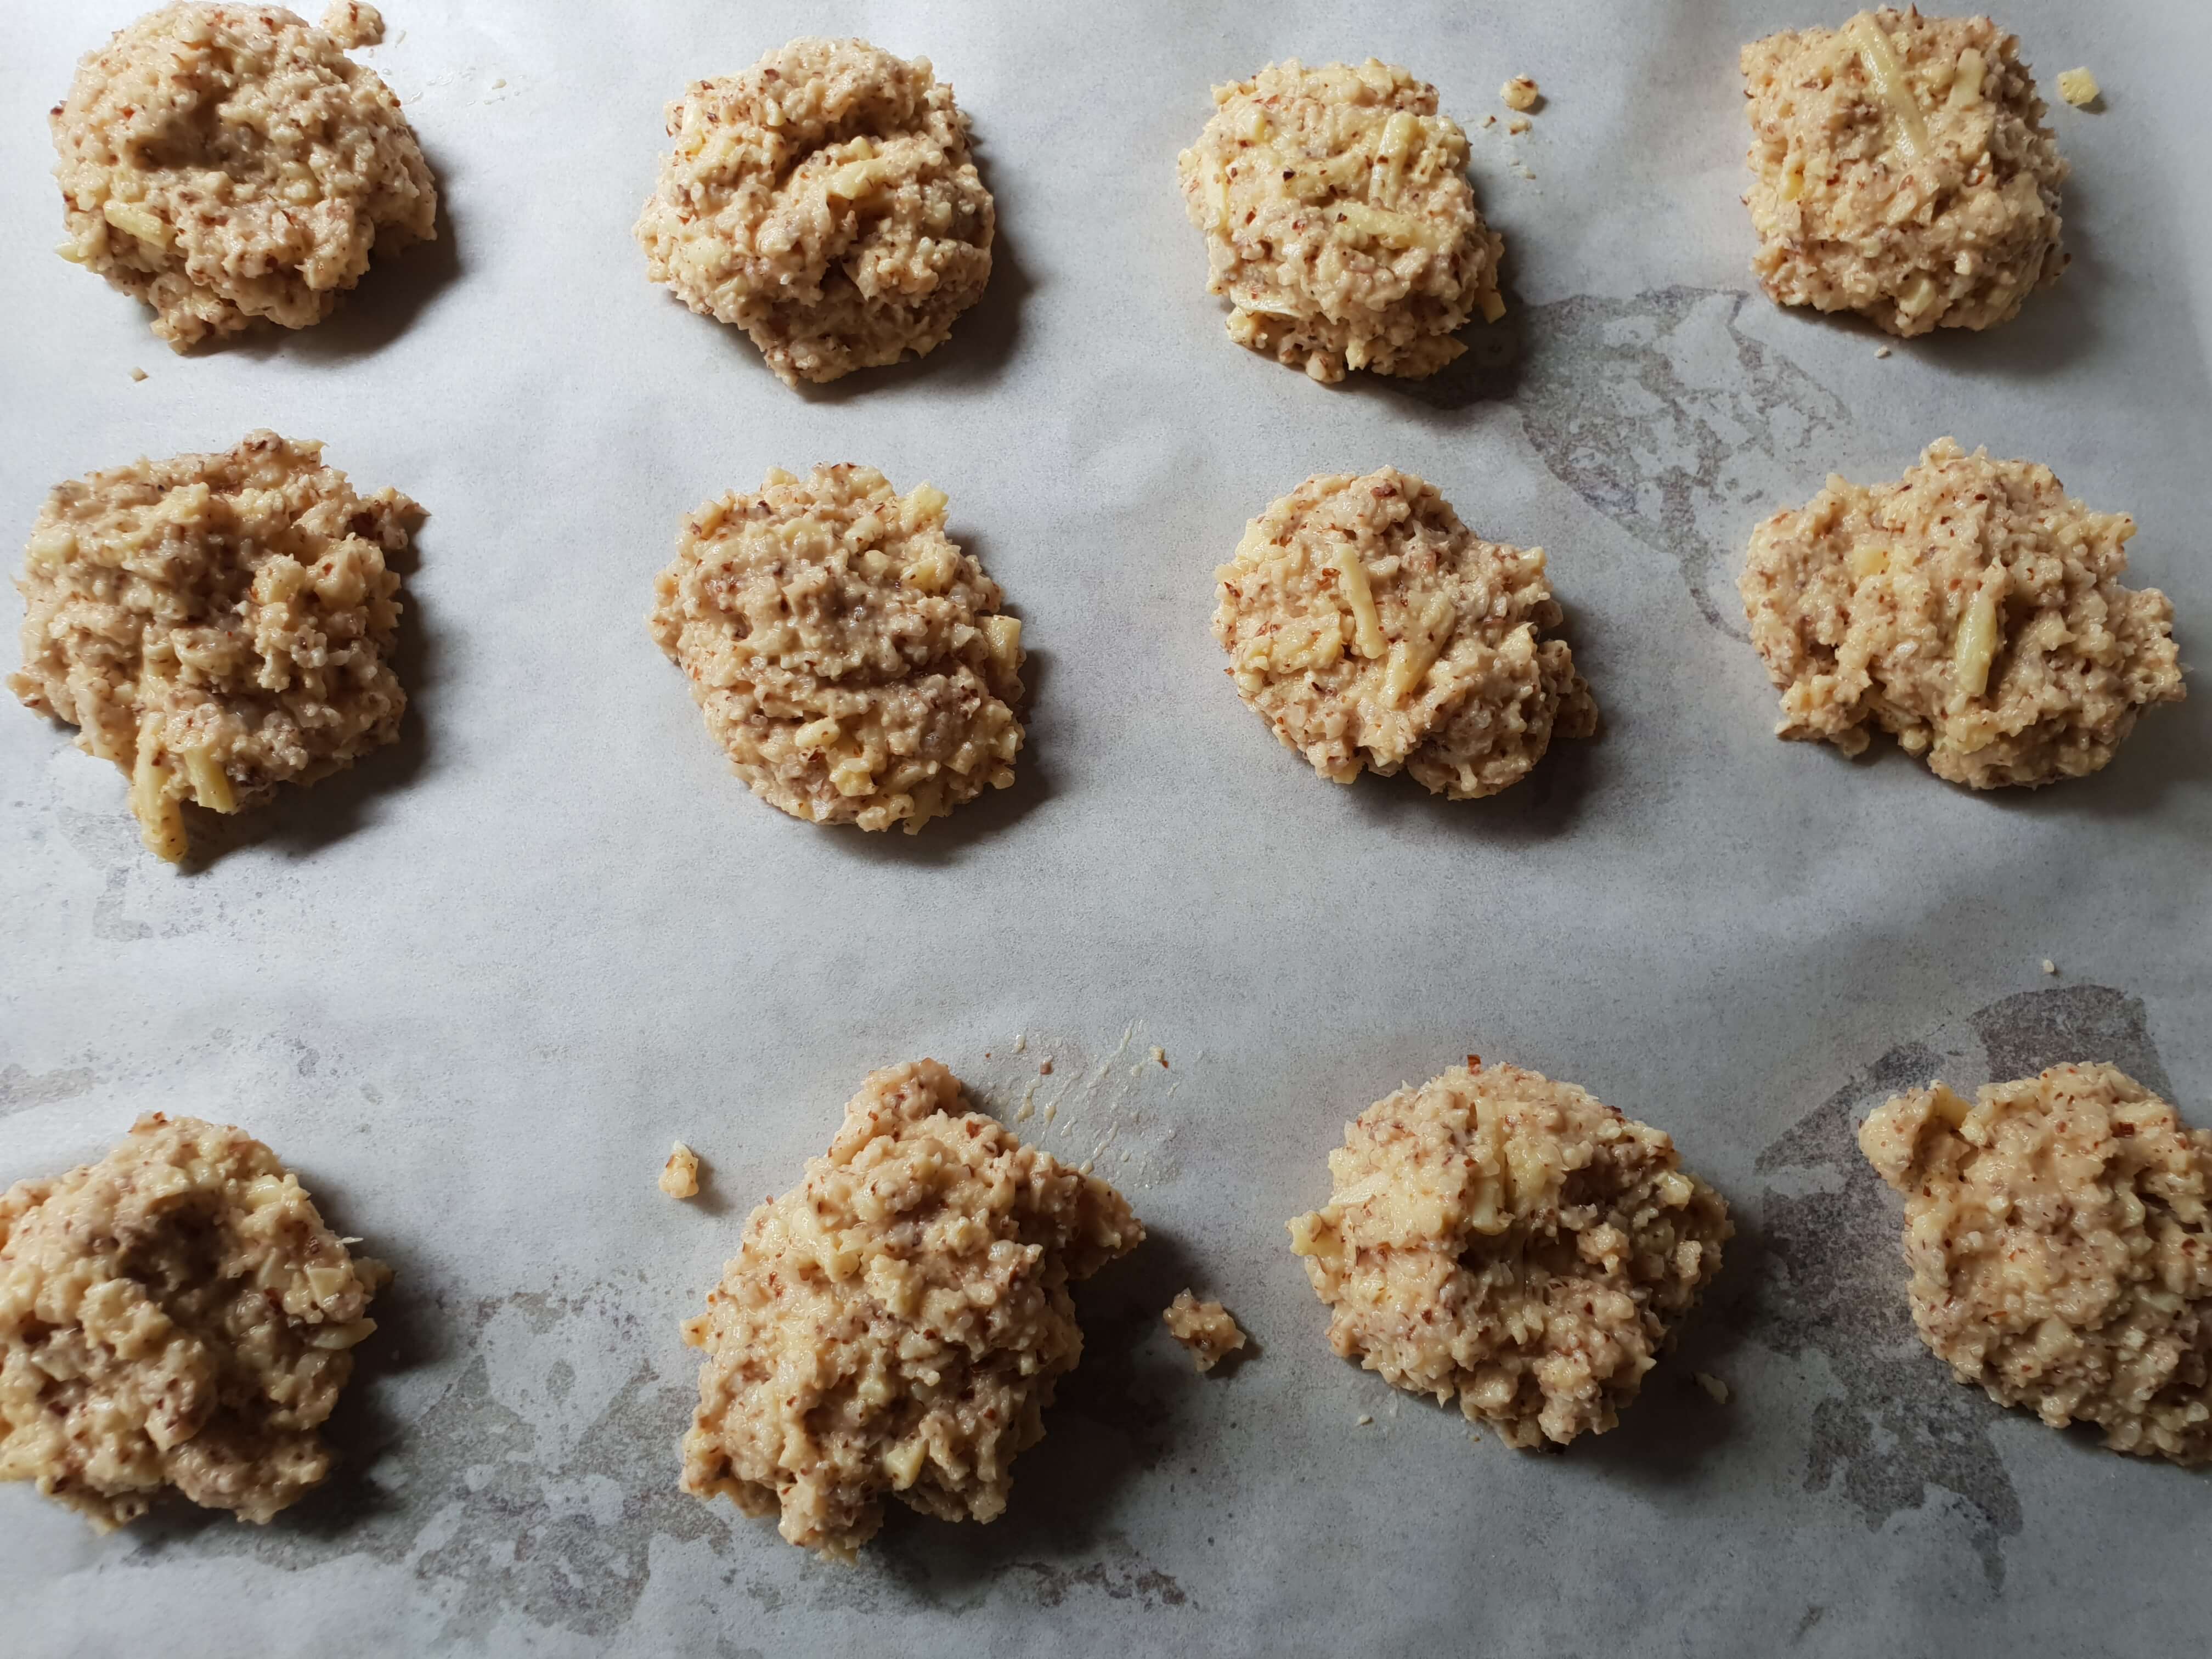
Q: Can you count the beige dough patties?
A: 12